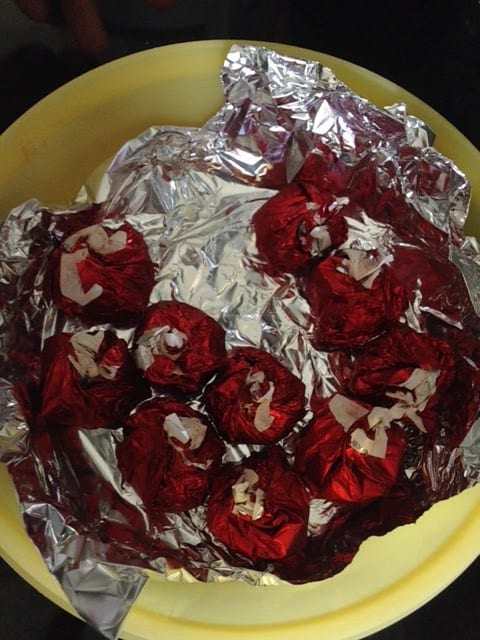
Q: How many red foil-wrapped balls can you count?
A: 10